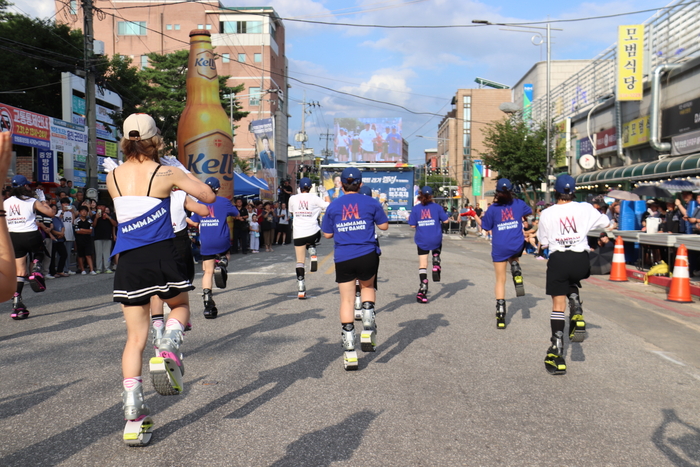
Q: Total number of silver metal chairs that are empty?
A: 0